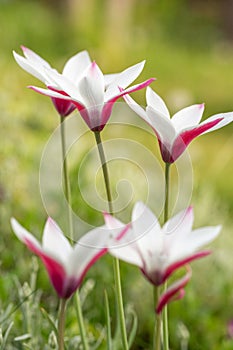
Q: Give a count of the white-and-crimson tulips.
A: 5